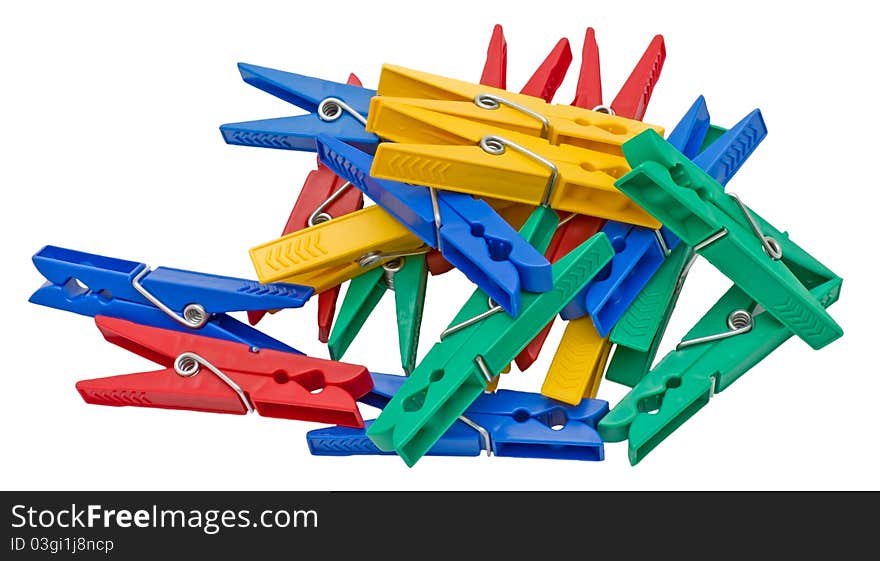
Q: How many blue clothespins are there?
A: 5